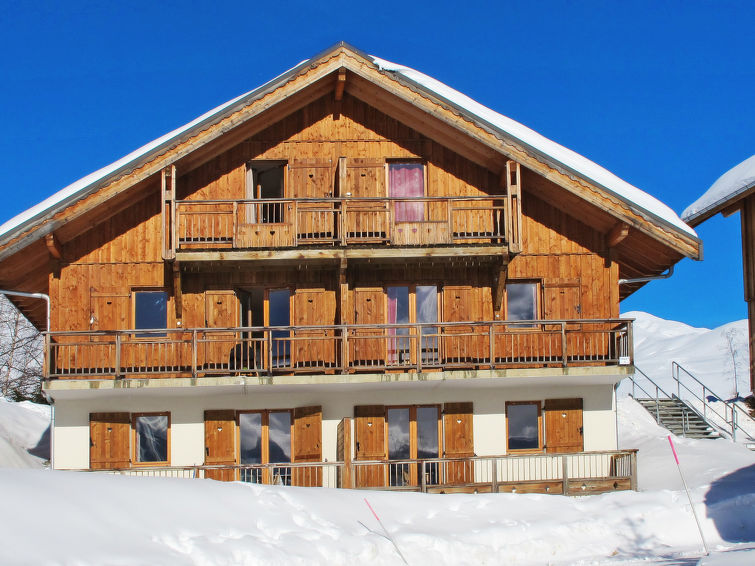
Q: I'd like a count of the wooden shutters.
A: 14